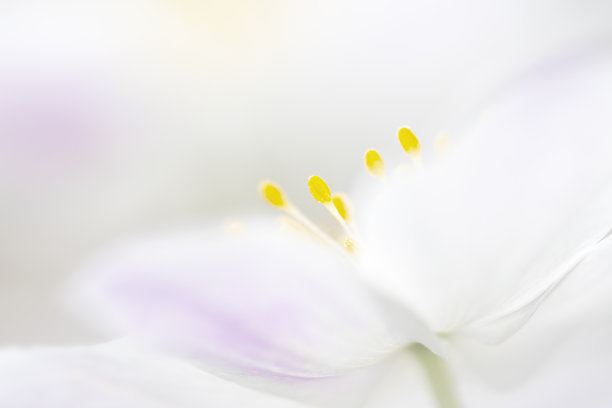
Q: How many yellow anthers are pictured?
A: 5